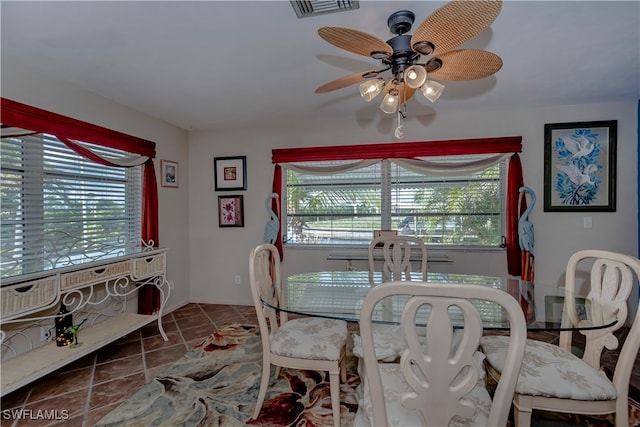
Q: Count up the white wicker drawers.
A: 3